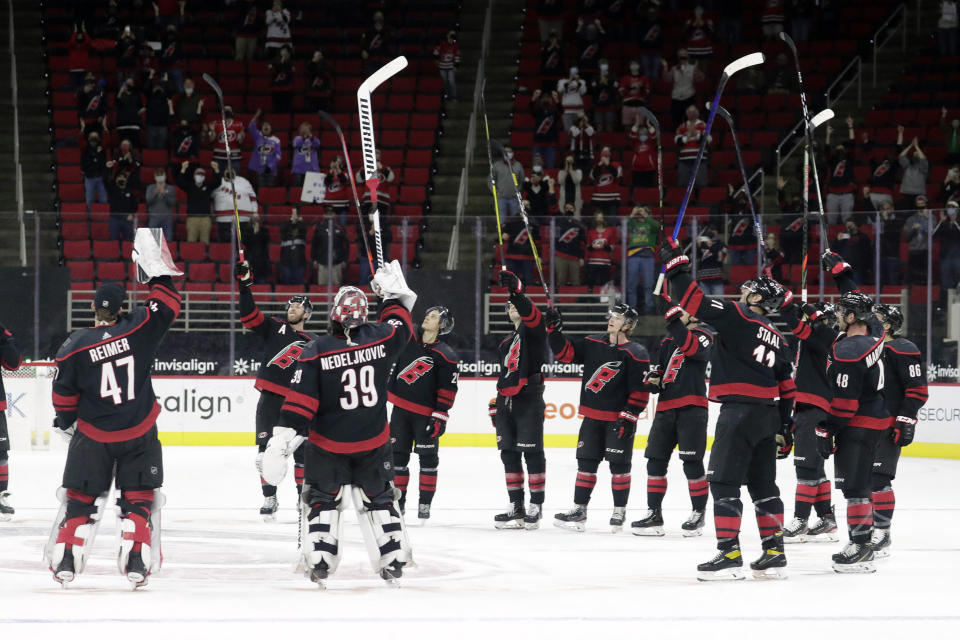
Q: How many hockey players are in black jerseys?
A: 12